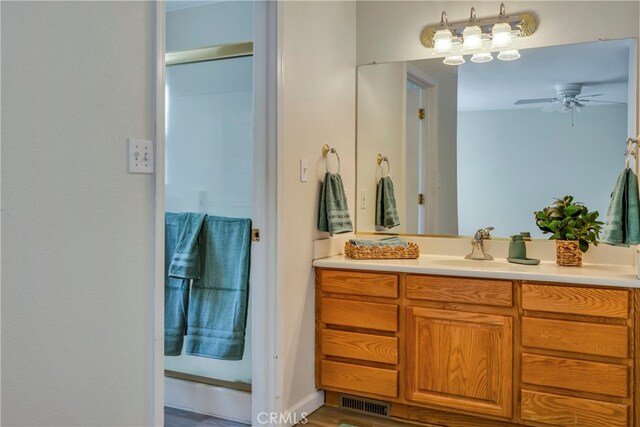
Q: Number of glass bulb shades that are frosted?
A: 3